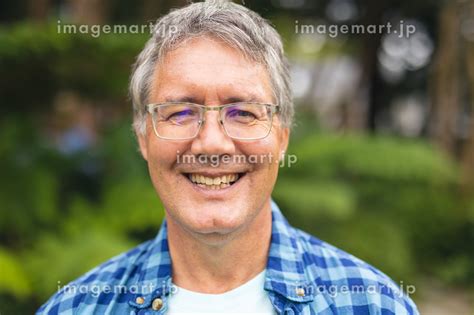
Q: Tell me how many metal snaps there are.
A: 3